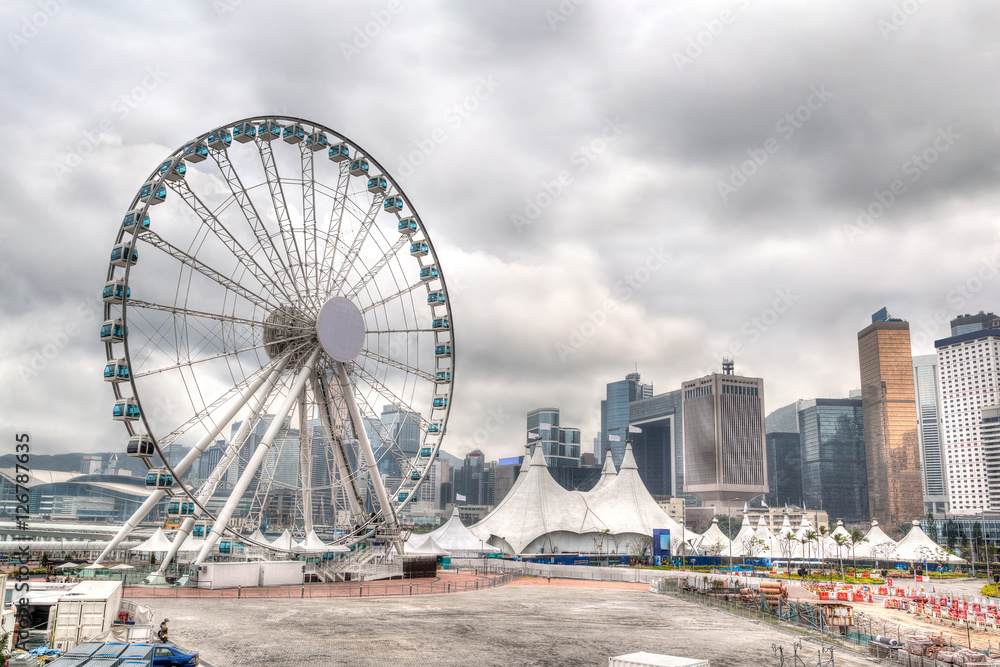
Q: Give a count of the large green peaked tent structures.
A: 0